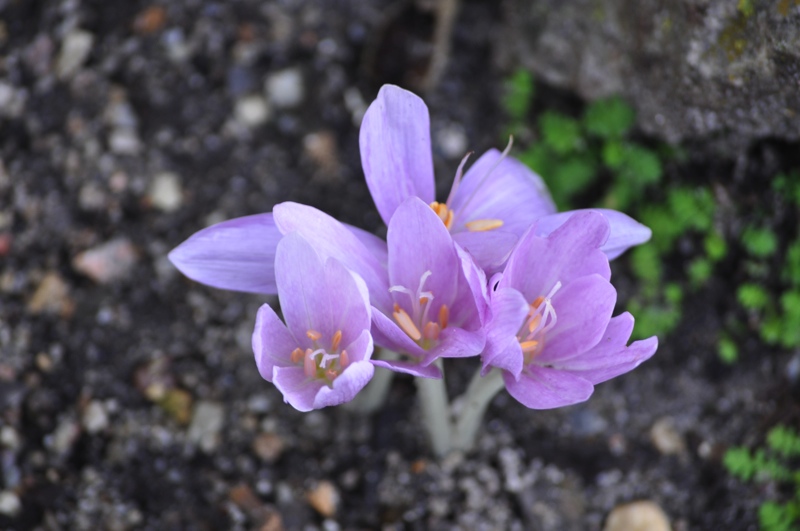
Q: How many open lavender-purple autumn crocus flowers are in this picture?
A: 4